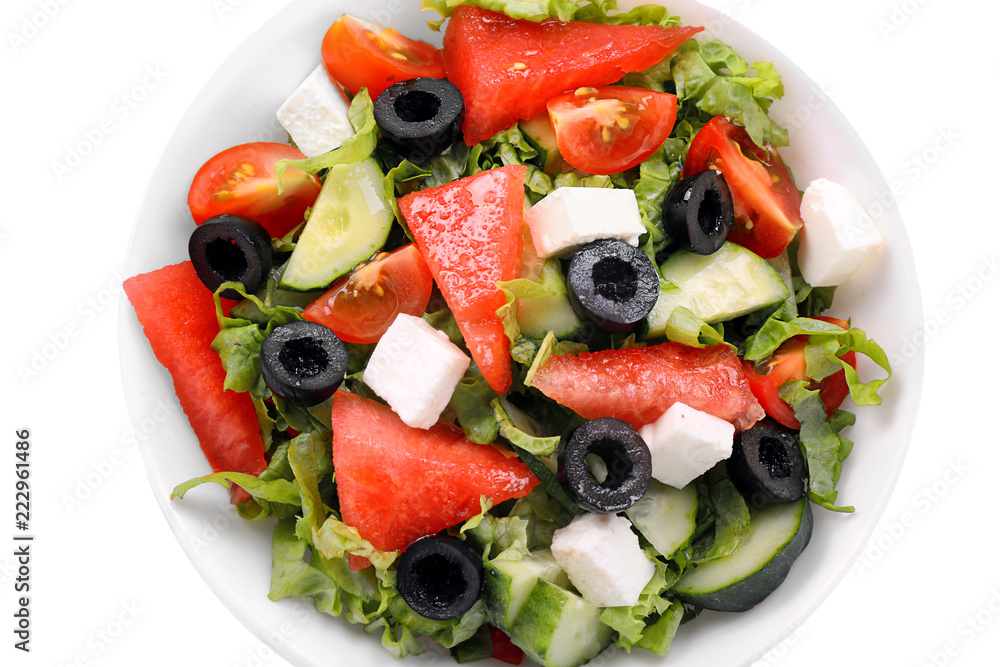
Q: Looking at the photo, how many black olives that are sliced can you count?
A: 8